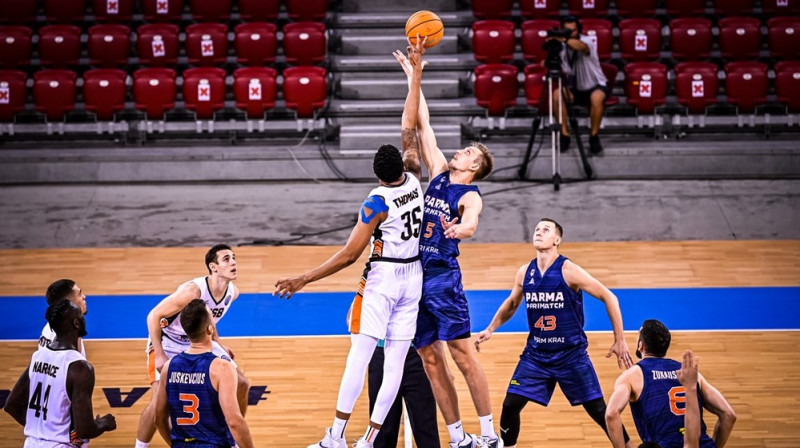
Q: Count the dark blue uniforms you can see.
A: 4